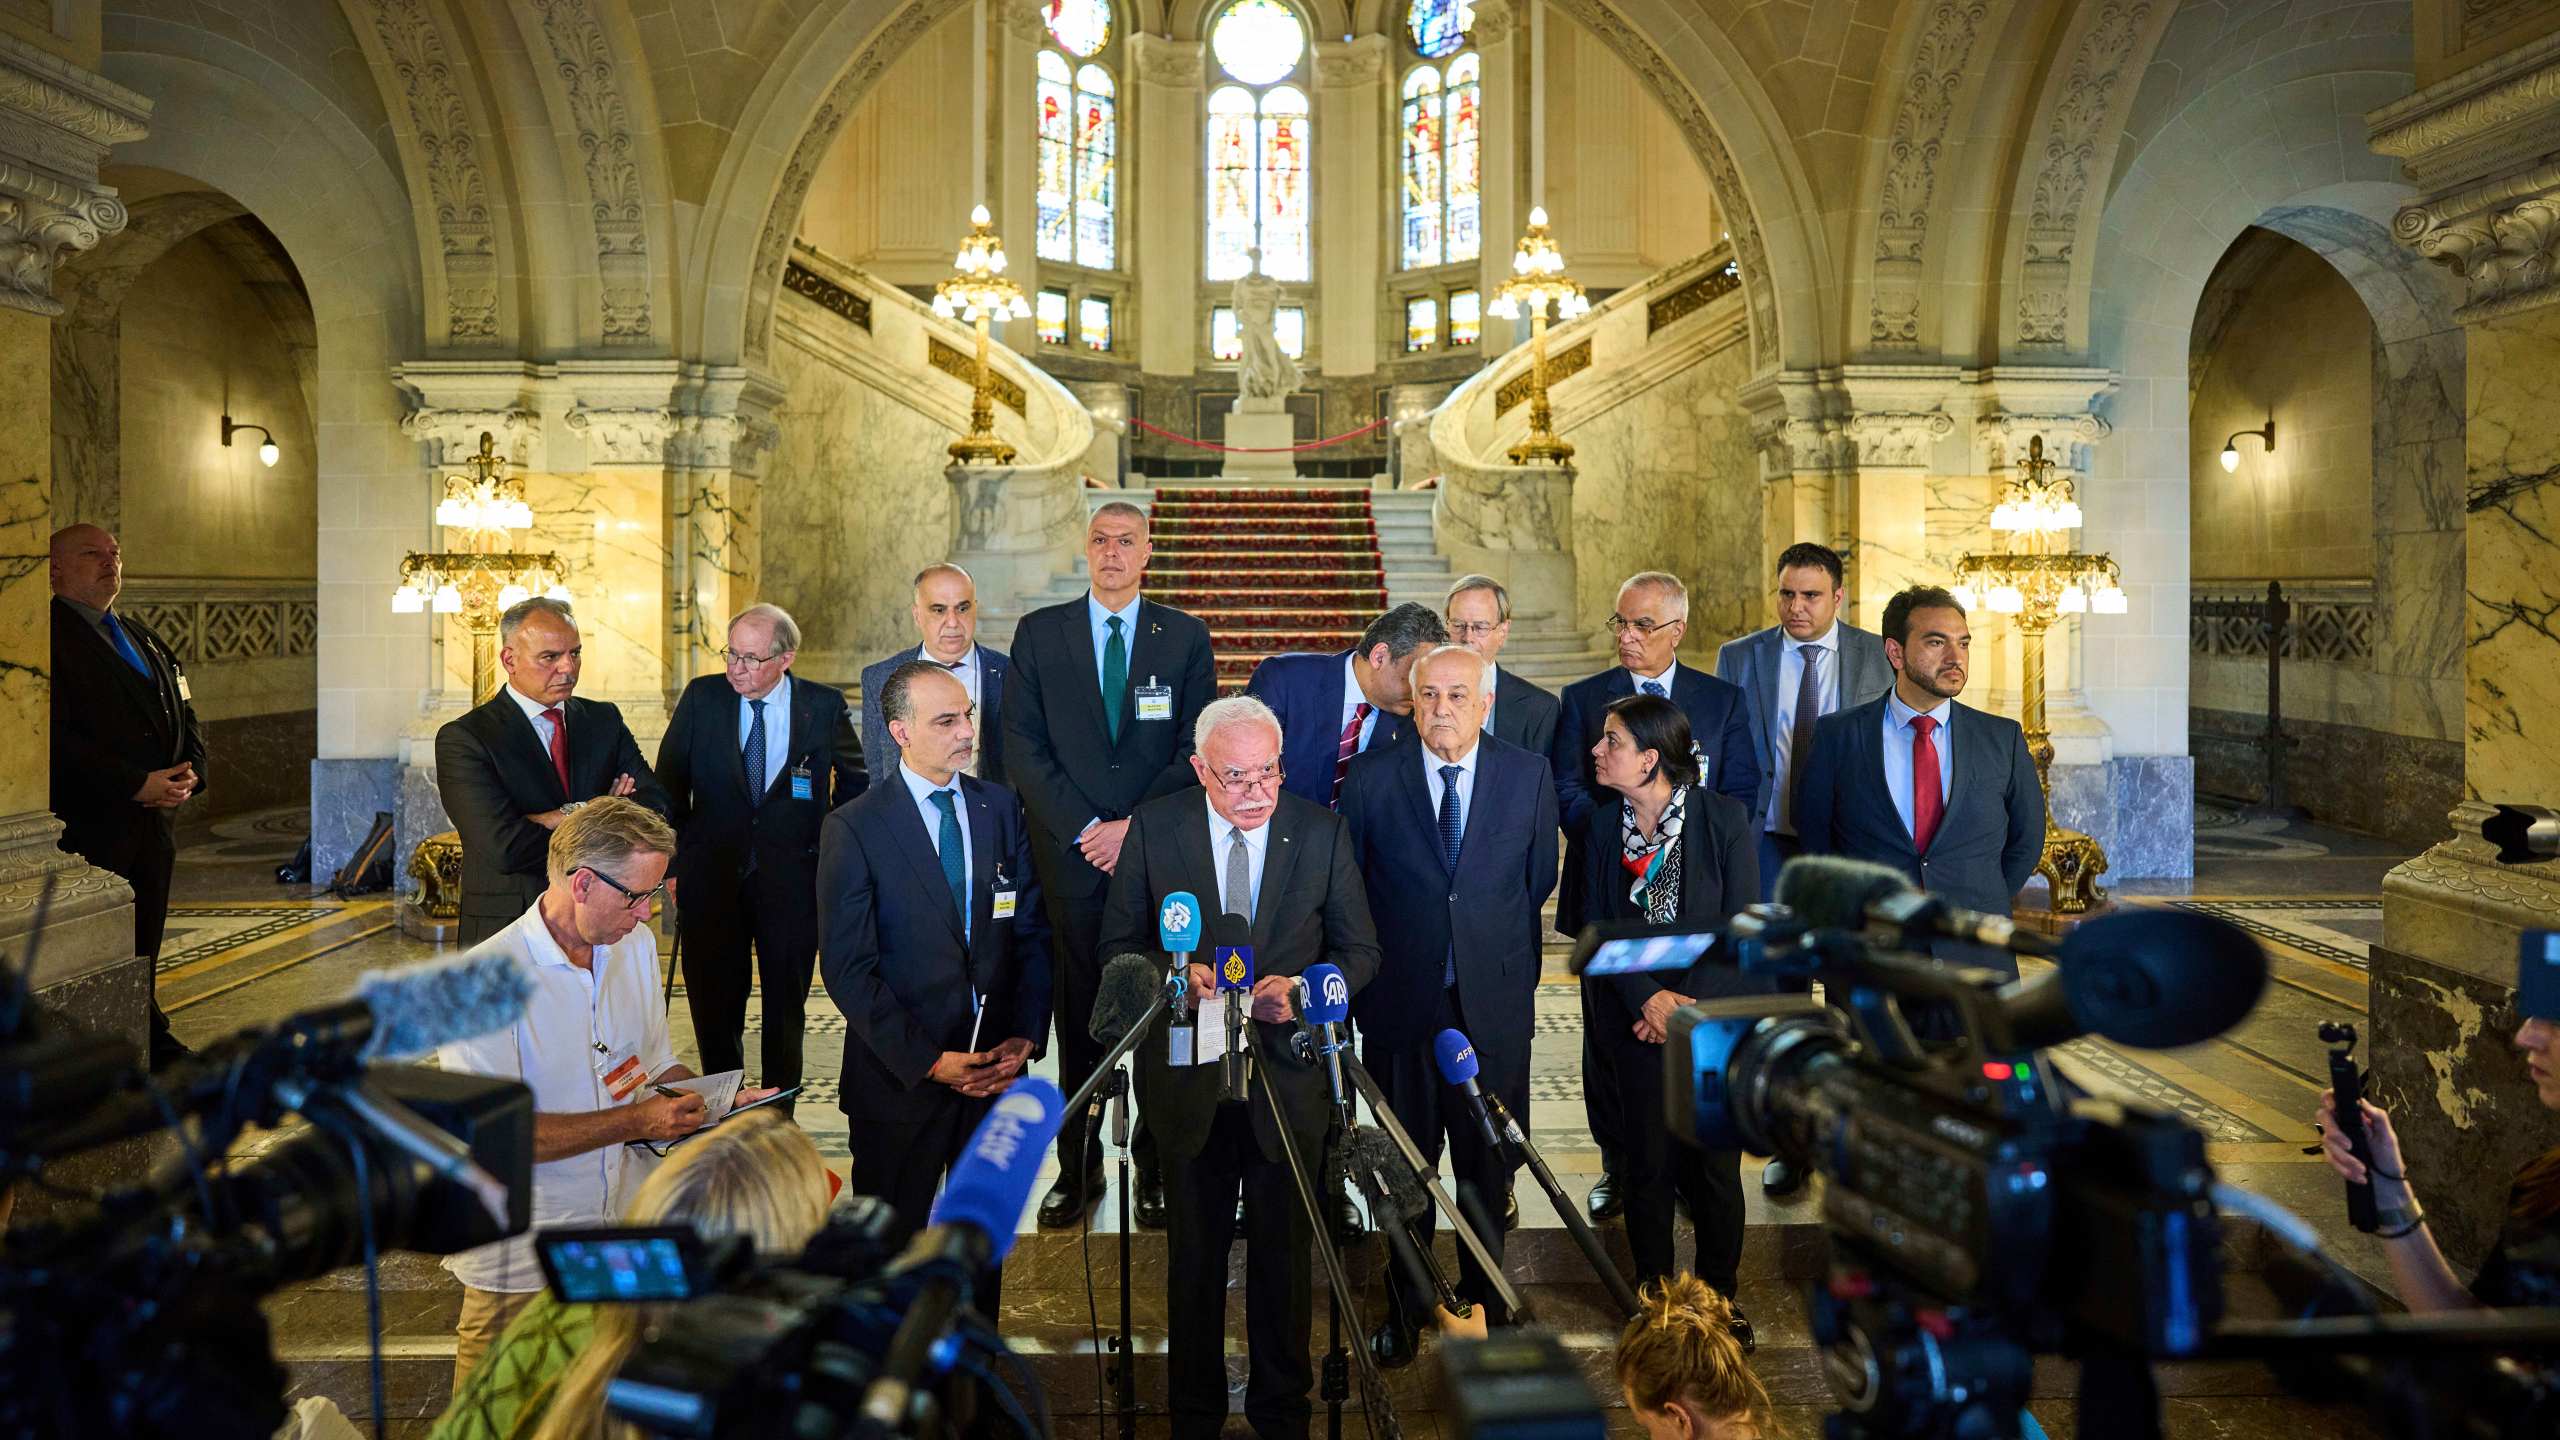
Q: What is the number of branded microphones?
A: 5